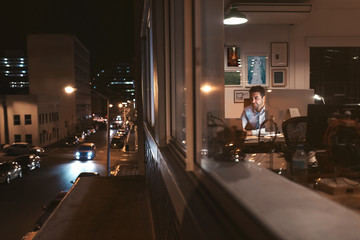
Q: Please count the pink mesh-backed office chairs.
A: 0